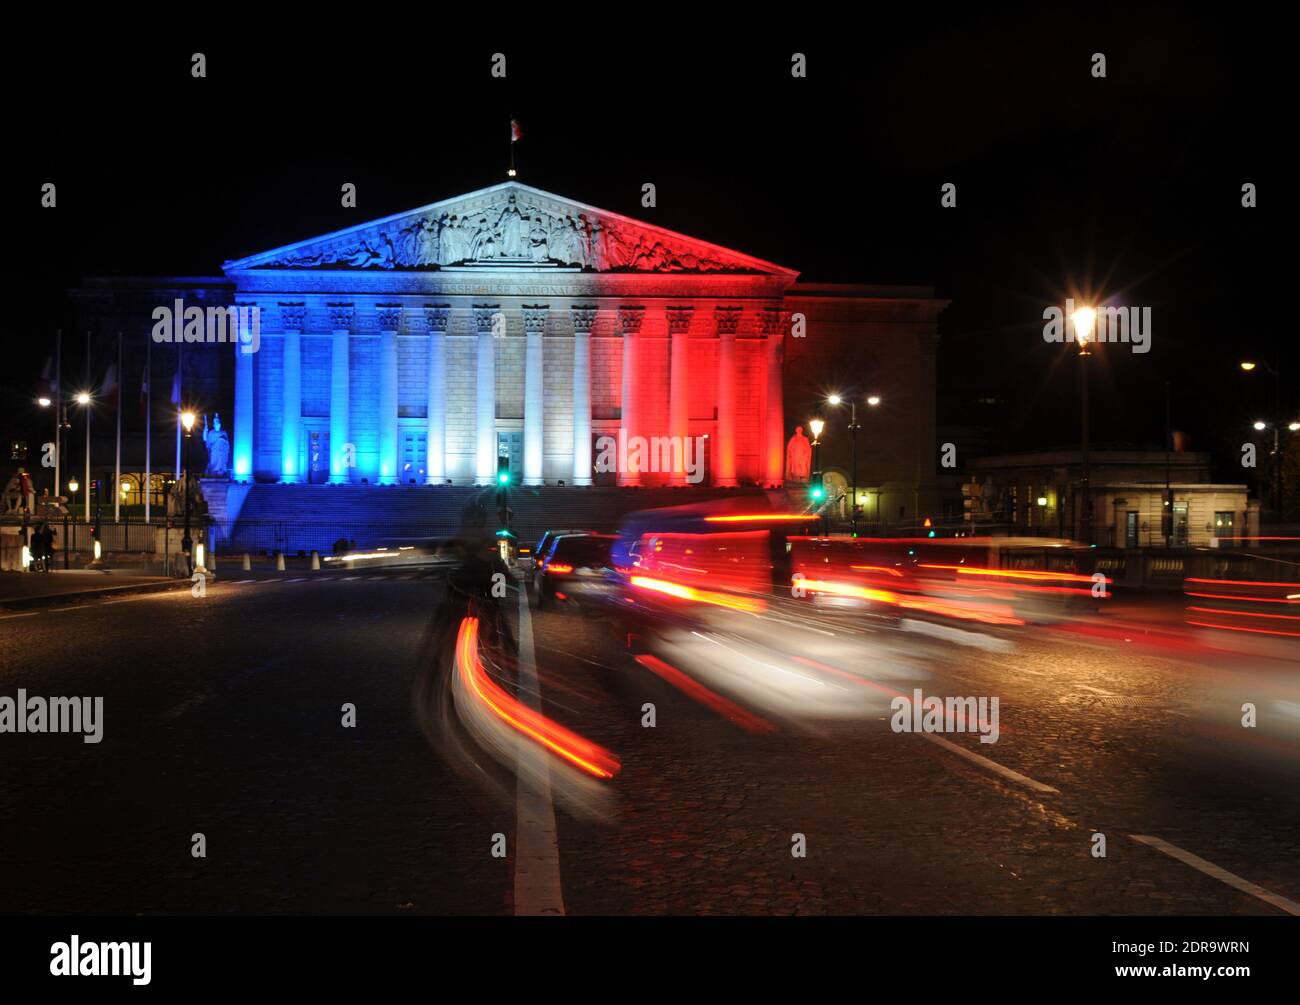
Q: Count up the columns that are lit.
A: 12